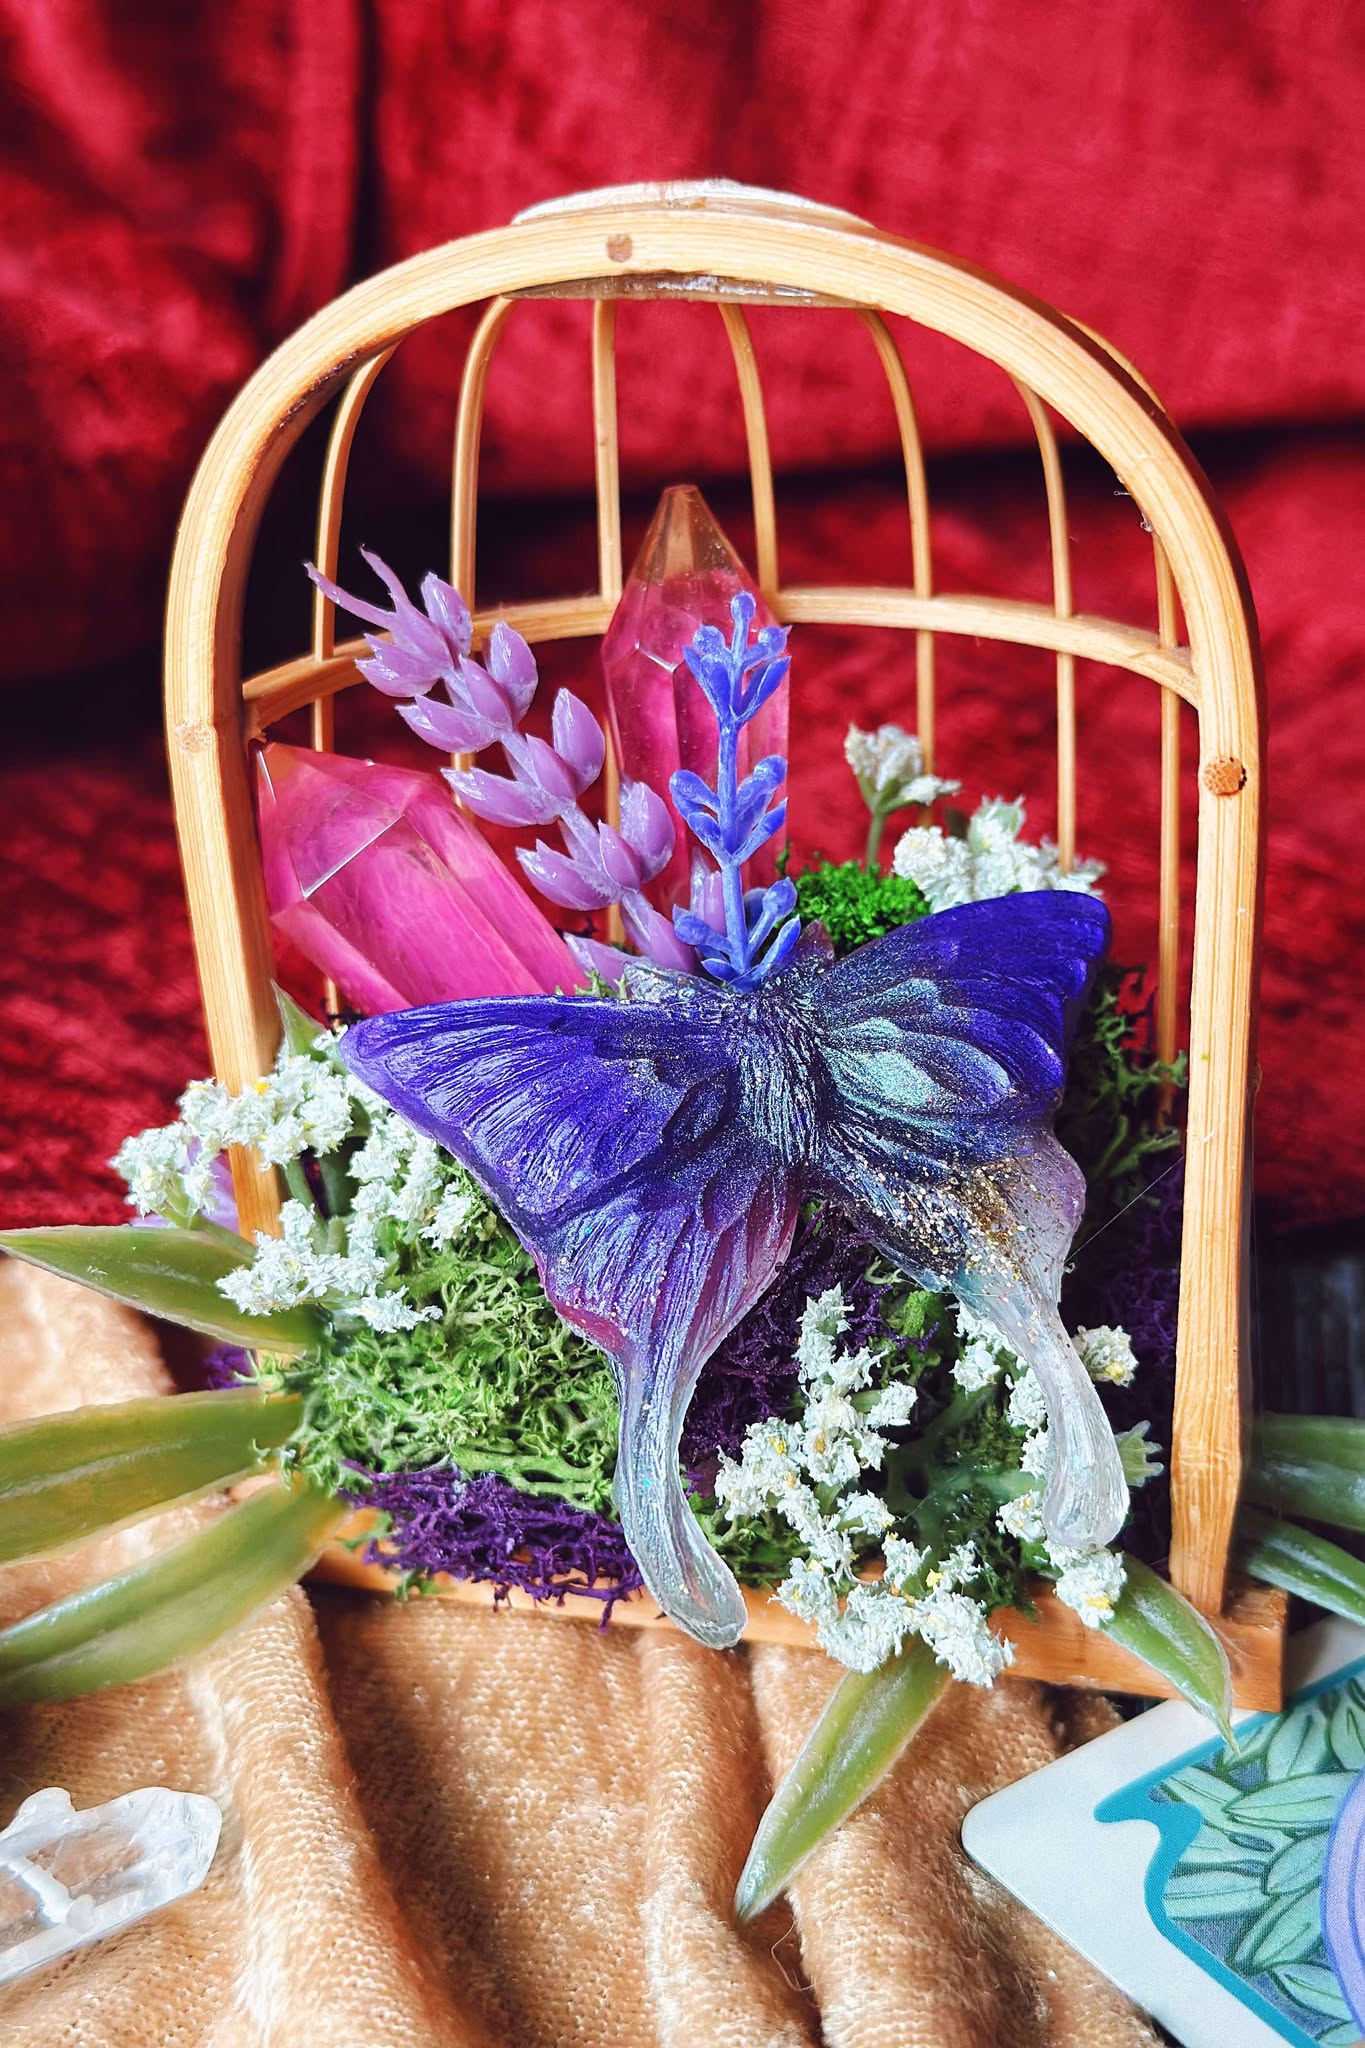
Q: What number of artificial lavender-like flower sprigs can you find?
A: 2